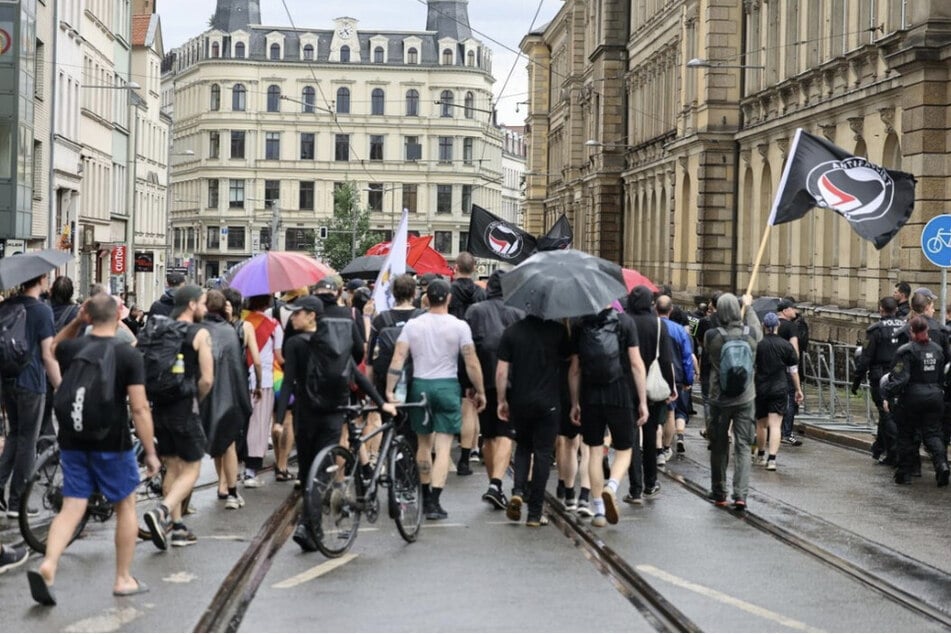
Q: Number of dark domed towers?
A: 2